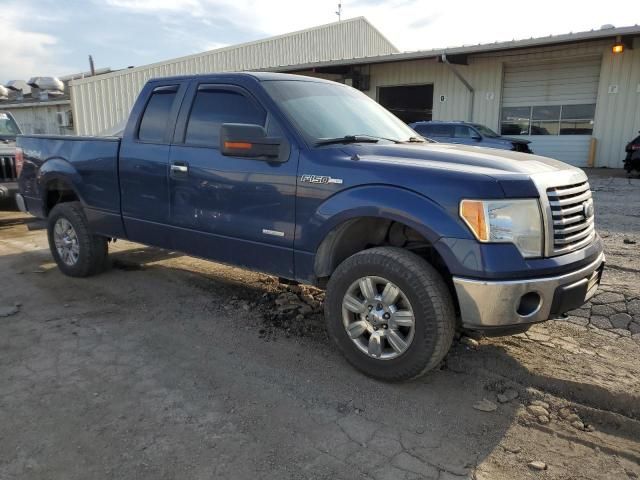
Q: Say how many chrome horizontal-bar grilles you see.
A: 1